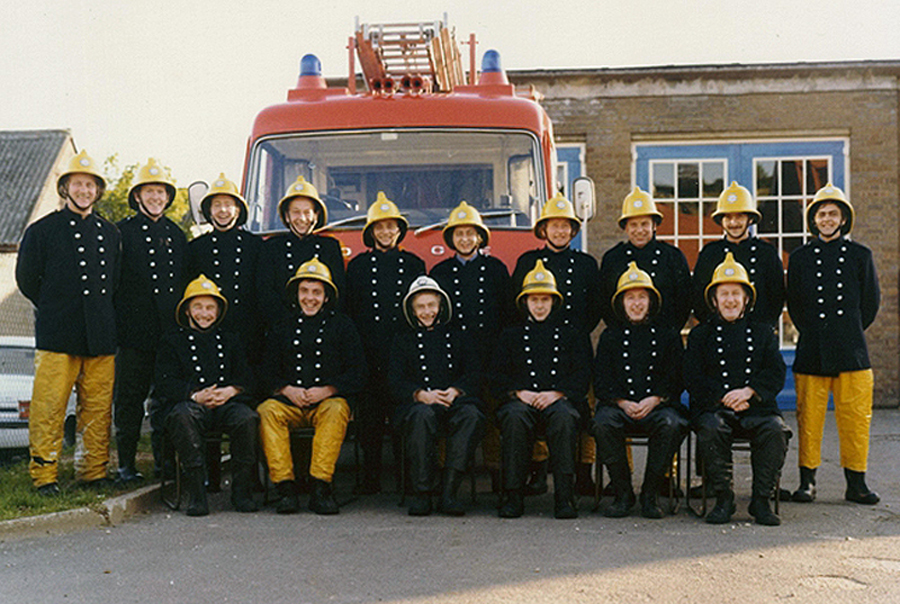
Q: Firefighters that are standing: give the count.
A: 10